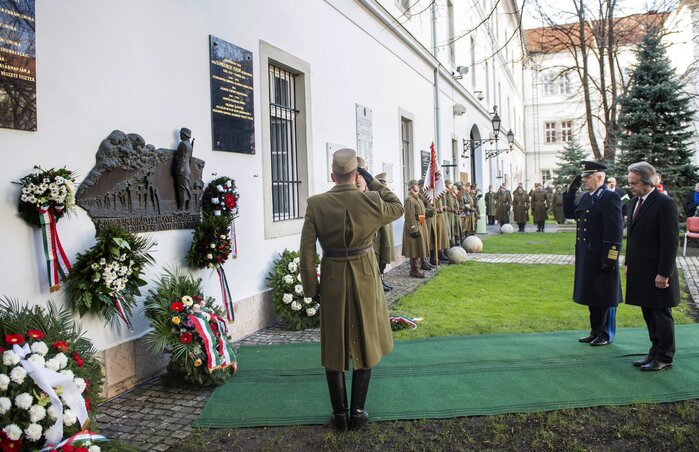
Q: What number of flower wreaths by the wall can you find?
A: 7